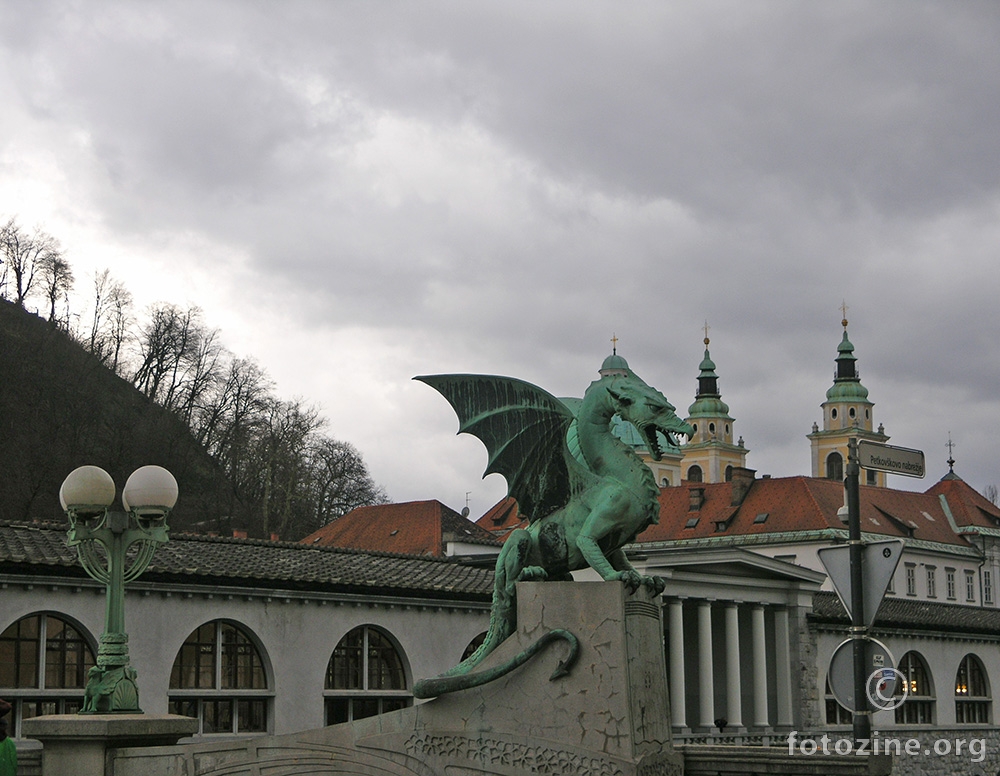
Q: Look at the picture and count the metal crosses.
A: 4